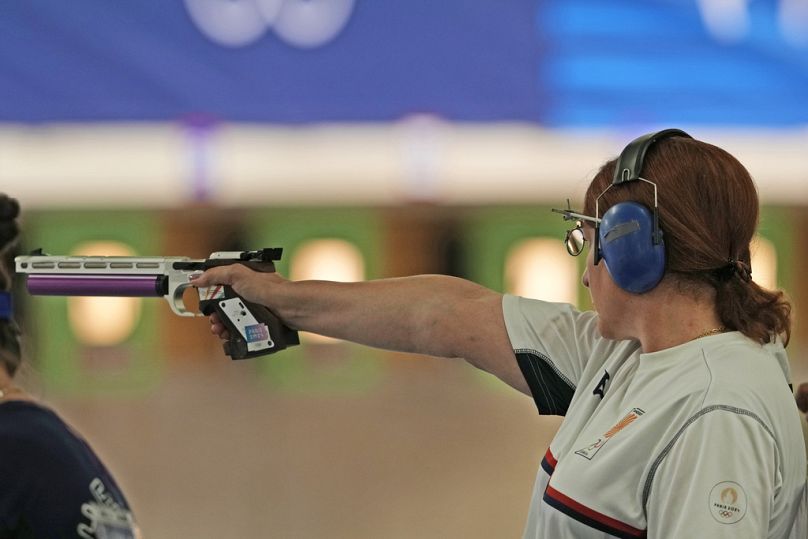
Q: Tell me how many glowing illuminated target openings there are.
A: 4